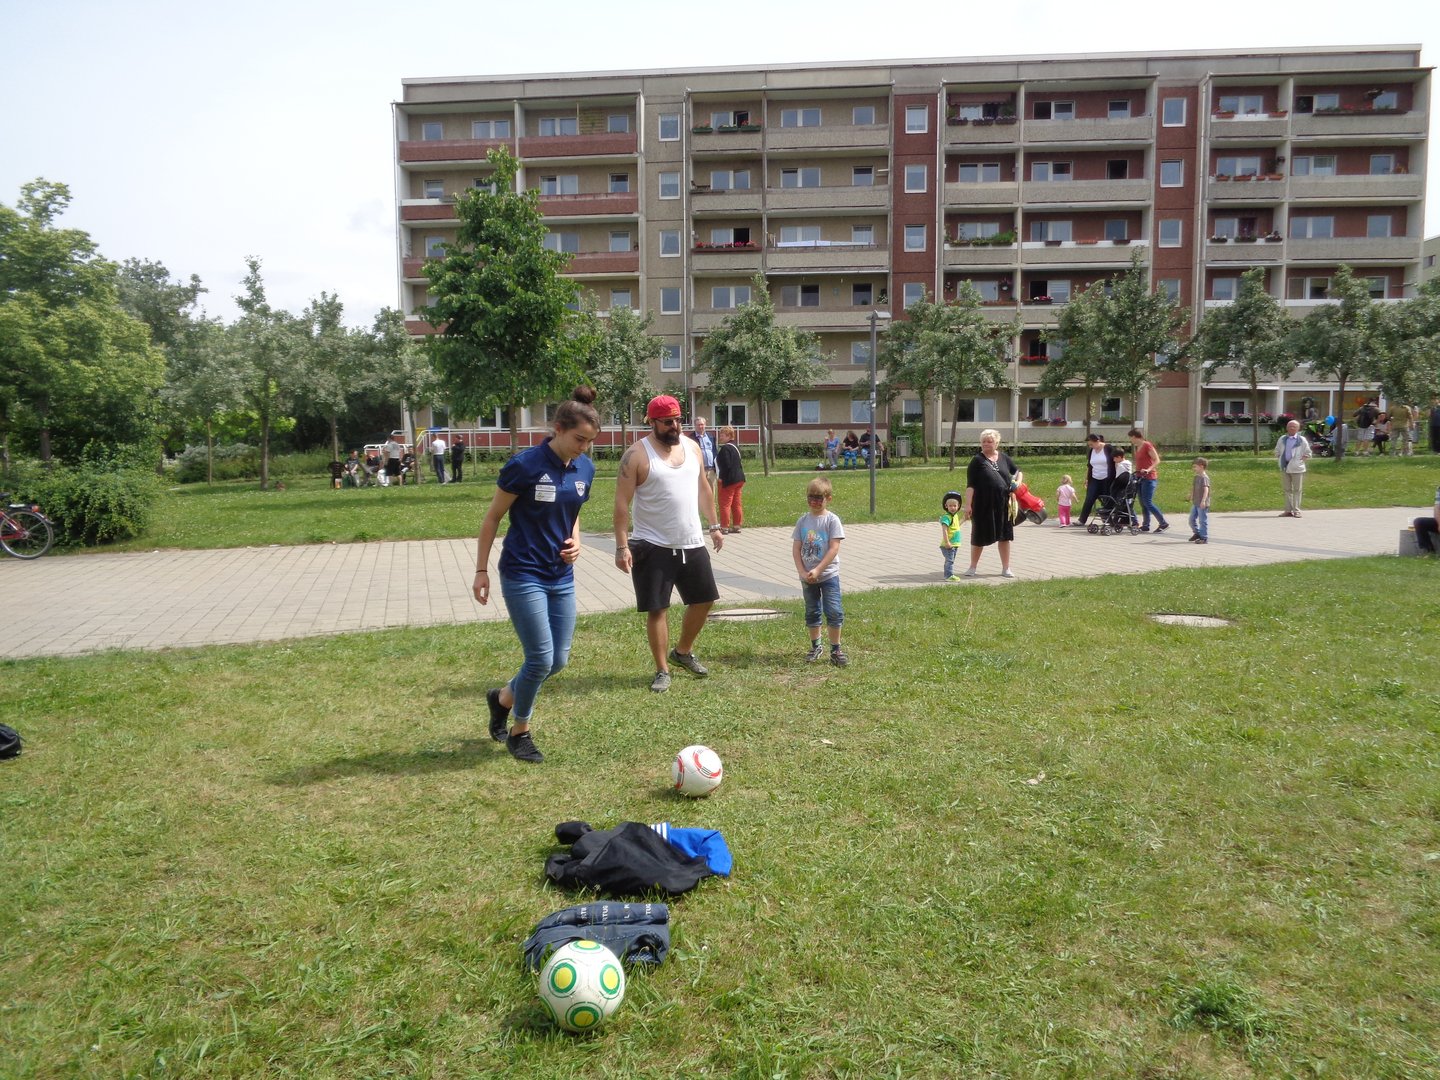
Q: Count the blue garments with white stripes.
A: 1